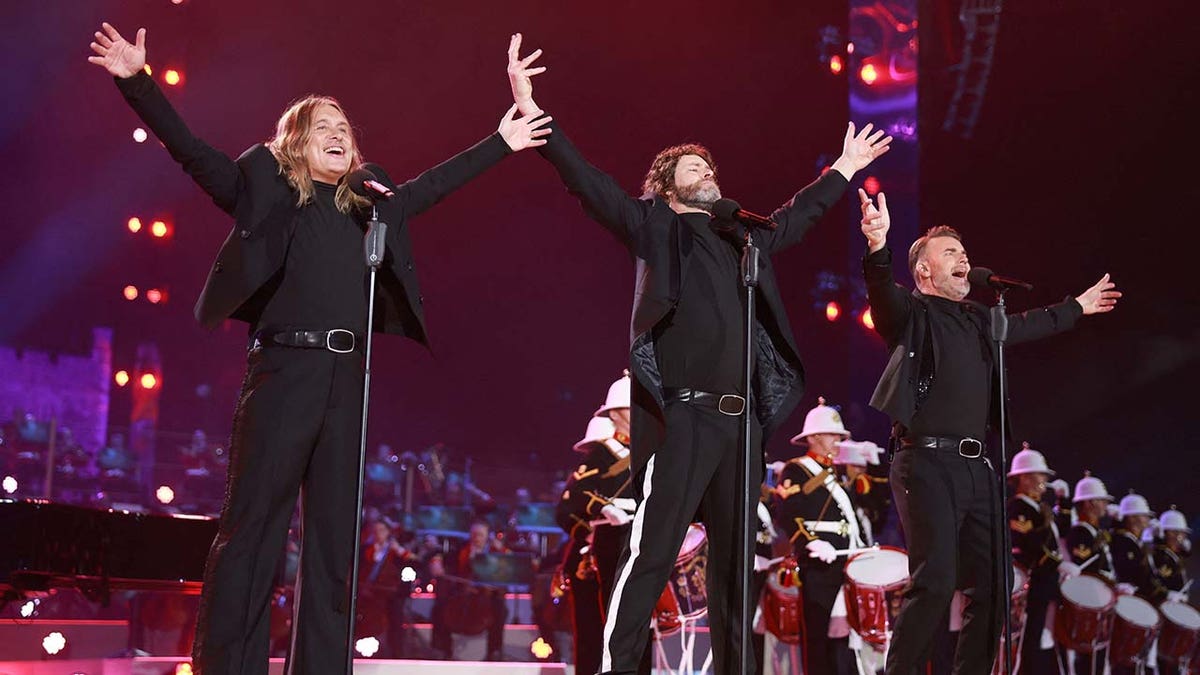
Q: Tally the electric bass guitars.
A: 0